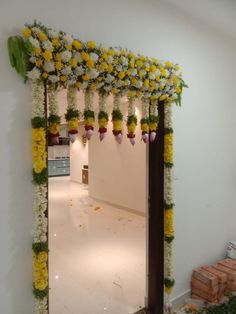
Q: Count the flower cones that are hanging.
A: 8